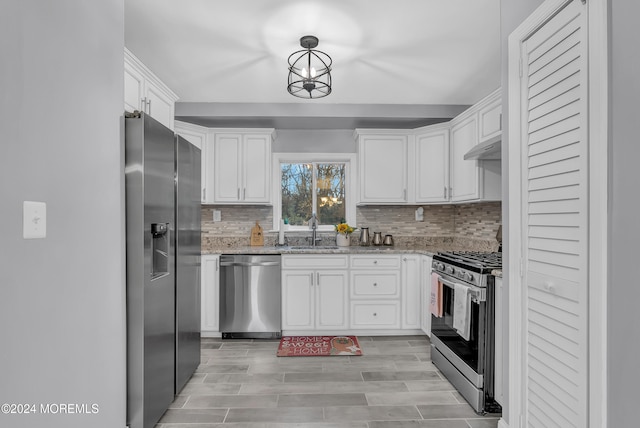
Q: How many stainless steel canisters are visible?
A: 3